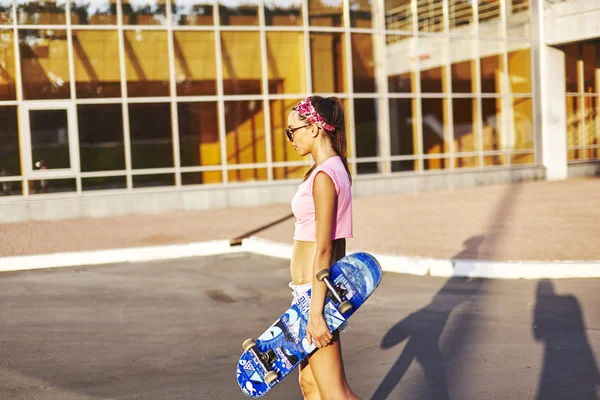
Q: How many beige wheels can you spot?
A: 4